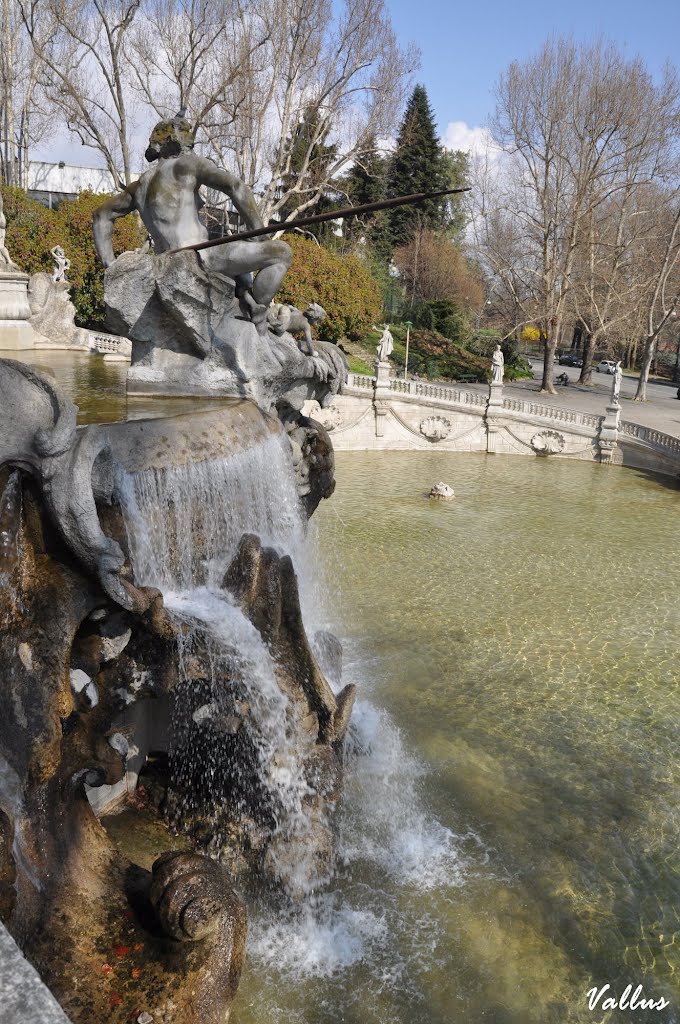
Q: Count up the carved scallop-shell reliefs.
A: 3